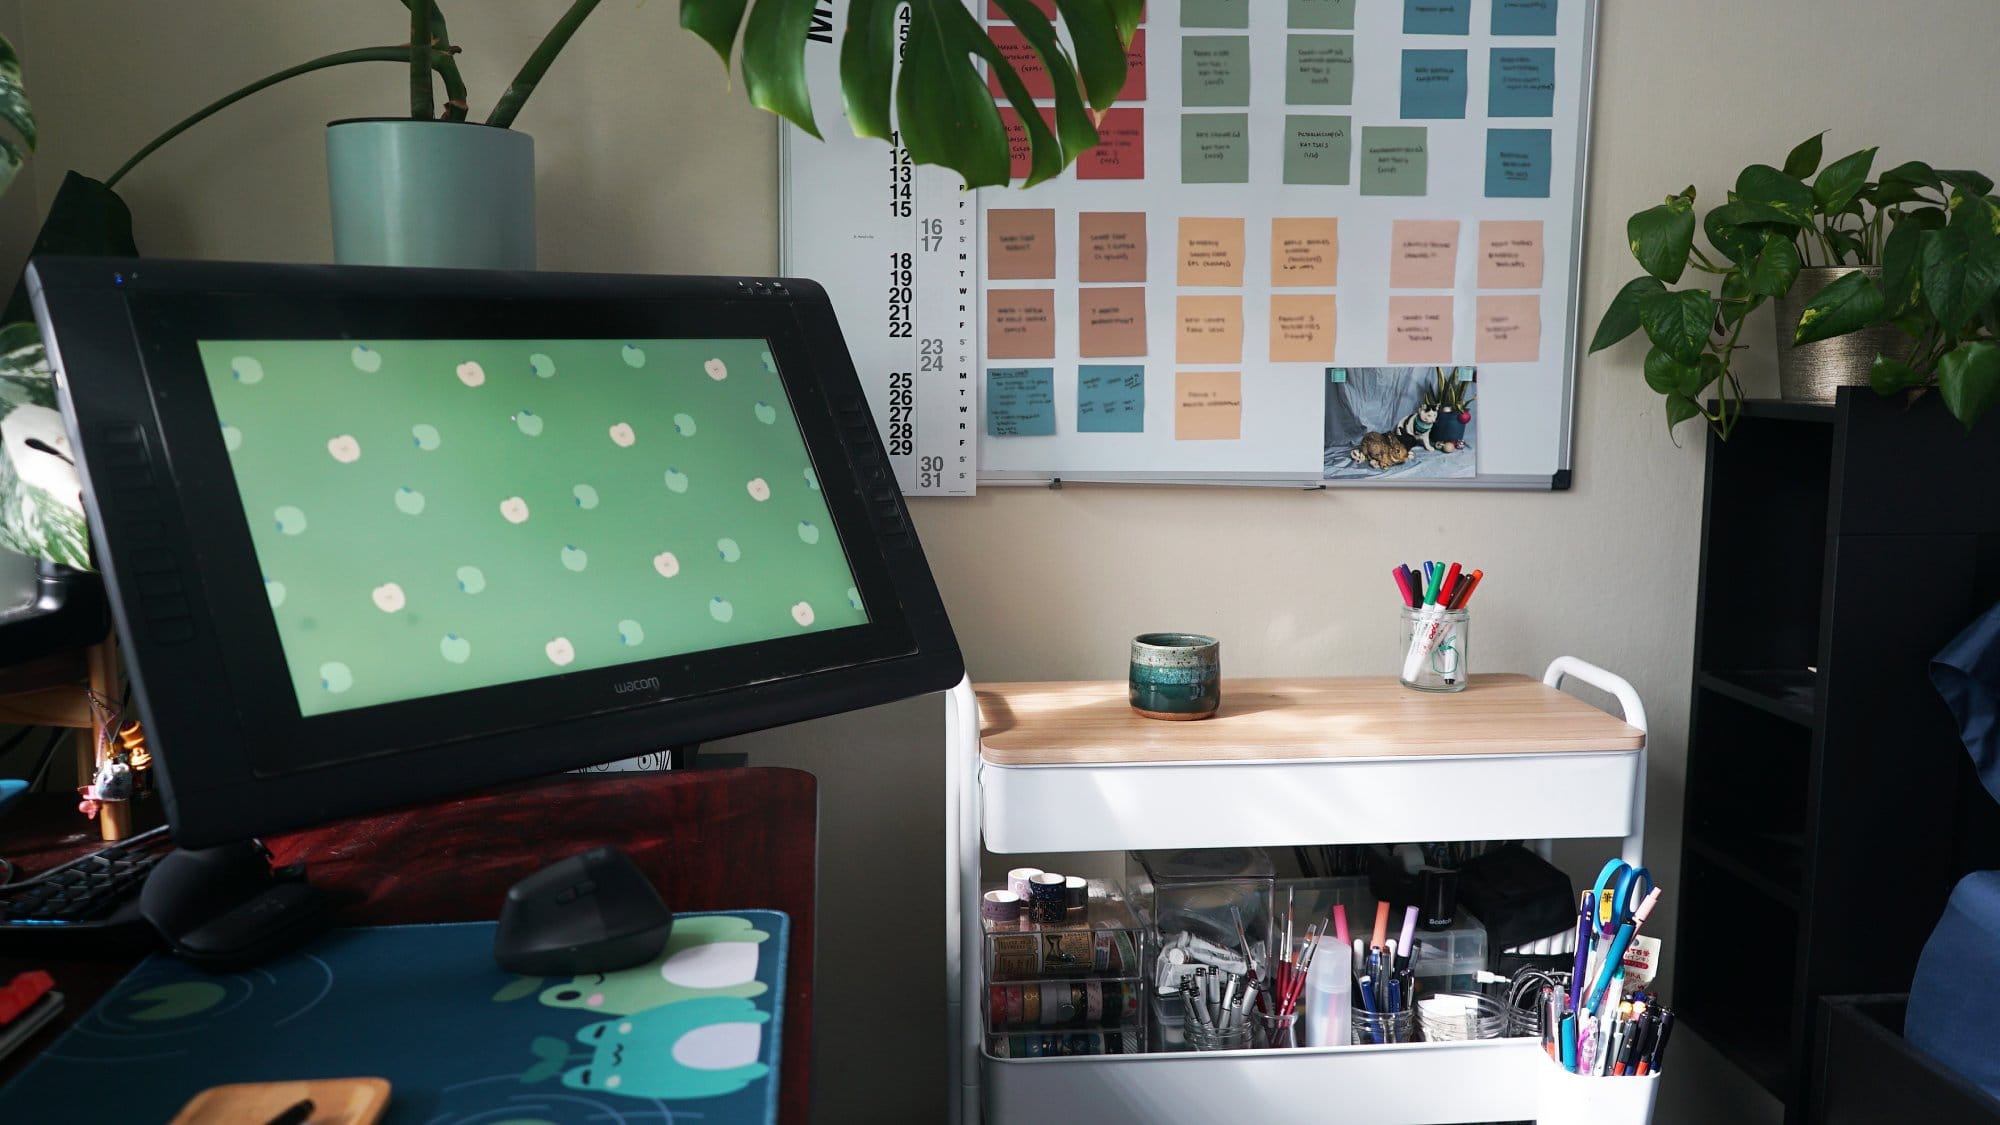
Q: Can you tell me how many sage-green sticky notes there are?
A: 7